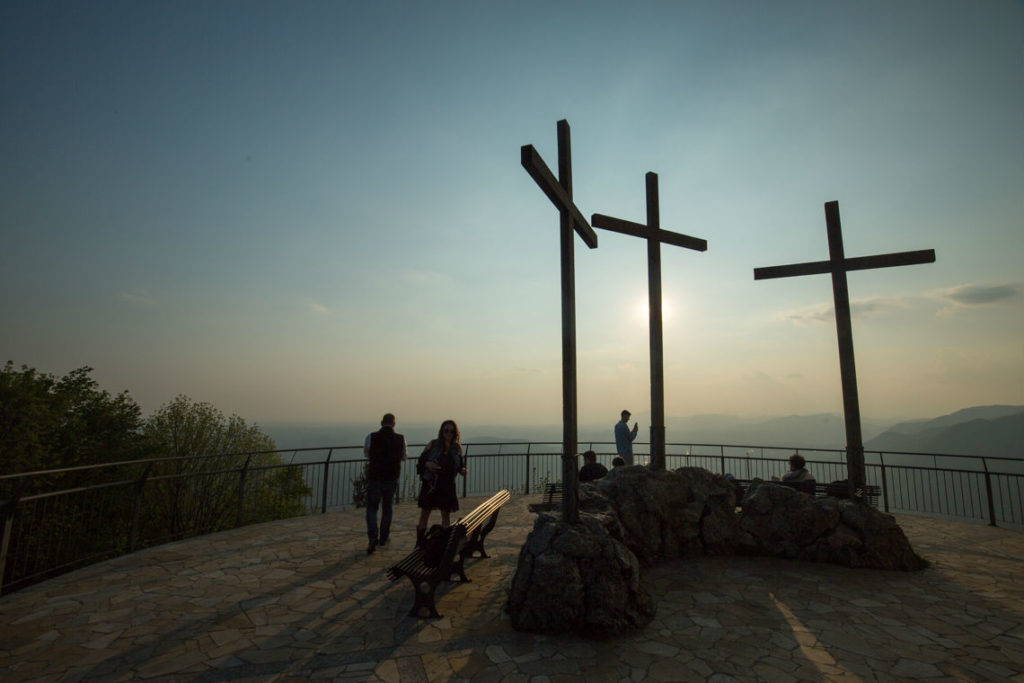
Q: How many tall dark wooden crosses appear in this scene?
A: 3